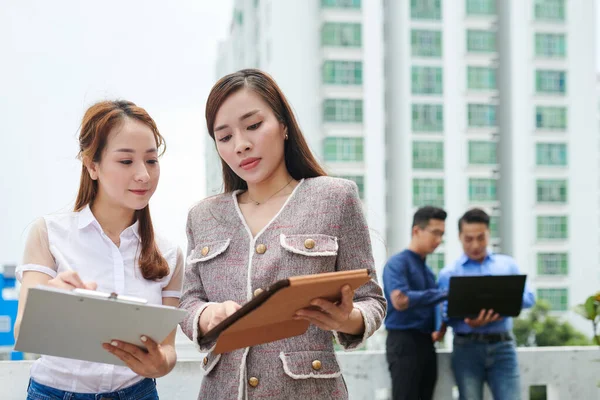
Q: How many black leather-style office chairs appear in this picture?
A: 0